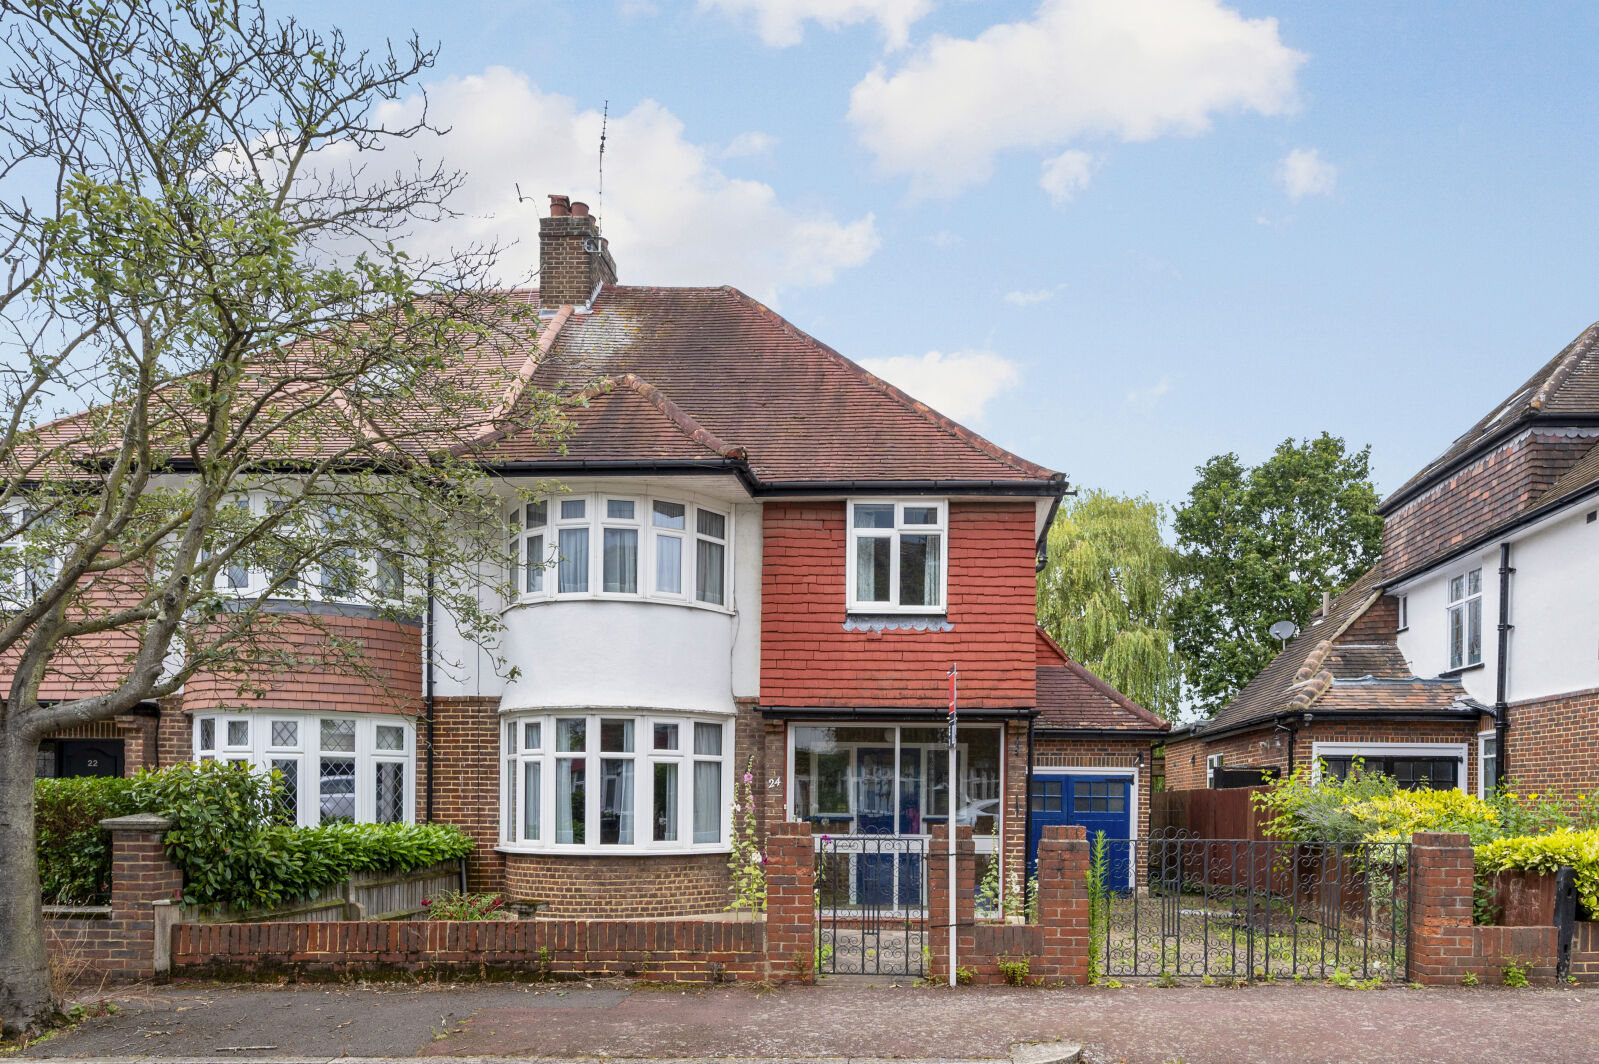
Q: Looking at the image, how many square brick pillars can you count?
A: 5